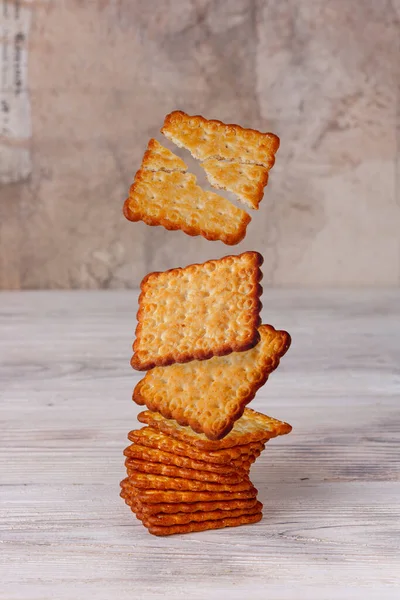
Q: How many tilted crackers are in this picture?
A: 3